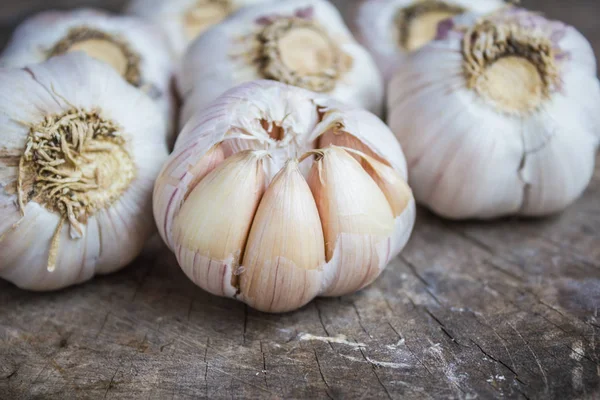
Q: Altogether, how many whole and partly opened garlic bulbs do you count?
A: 7